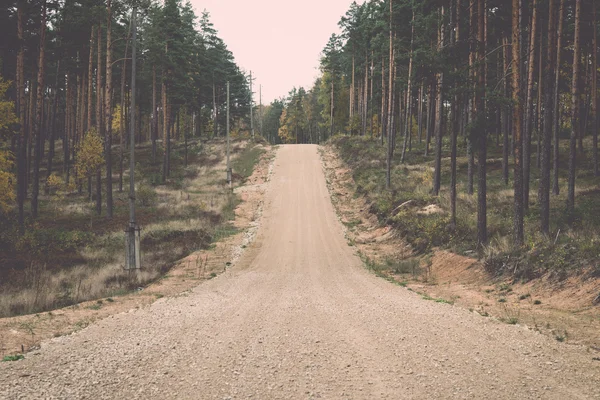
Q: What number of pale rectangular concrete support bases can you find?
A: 2